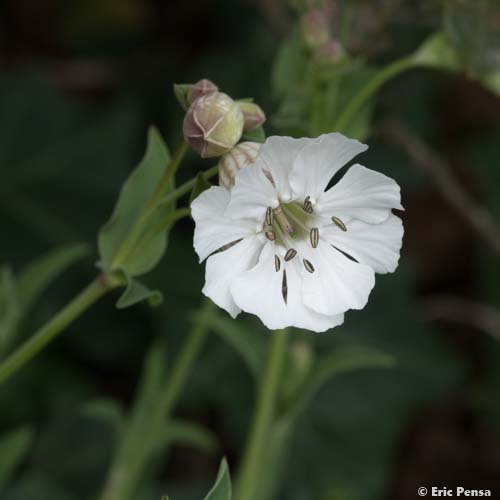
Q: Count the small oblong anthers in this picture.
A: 8